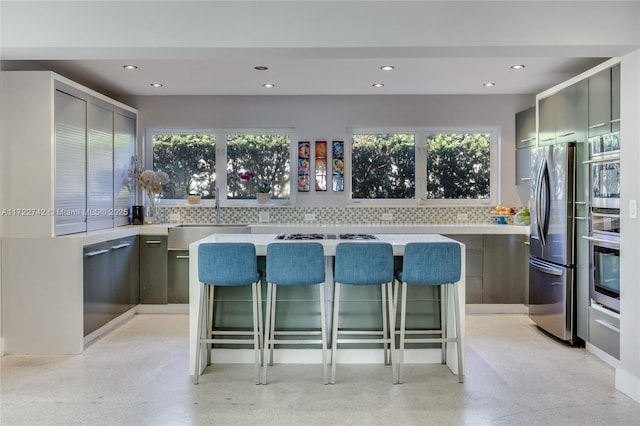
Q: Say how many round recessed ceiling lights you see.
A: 8